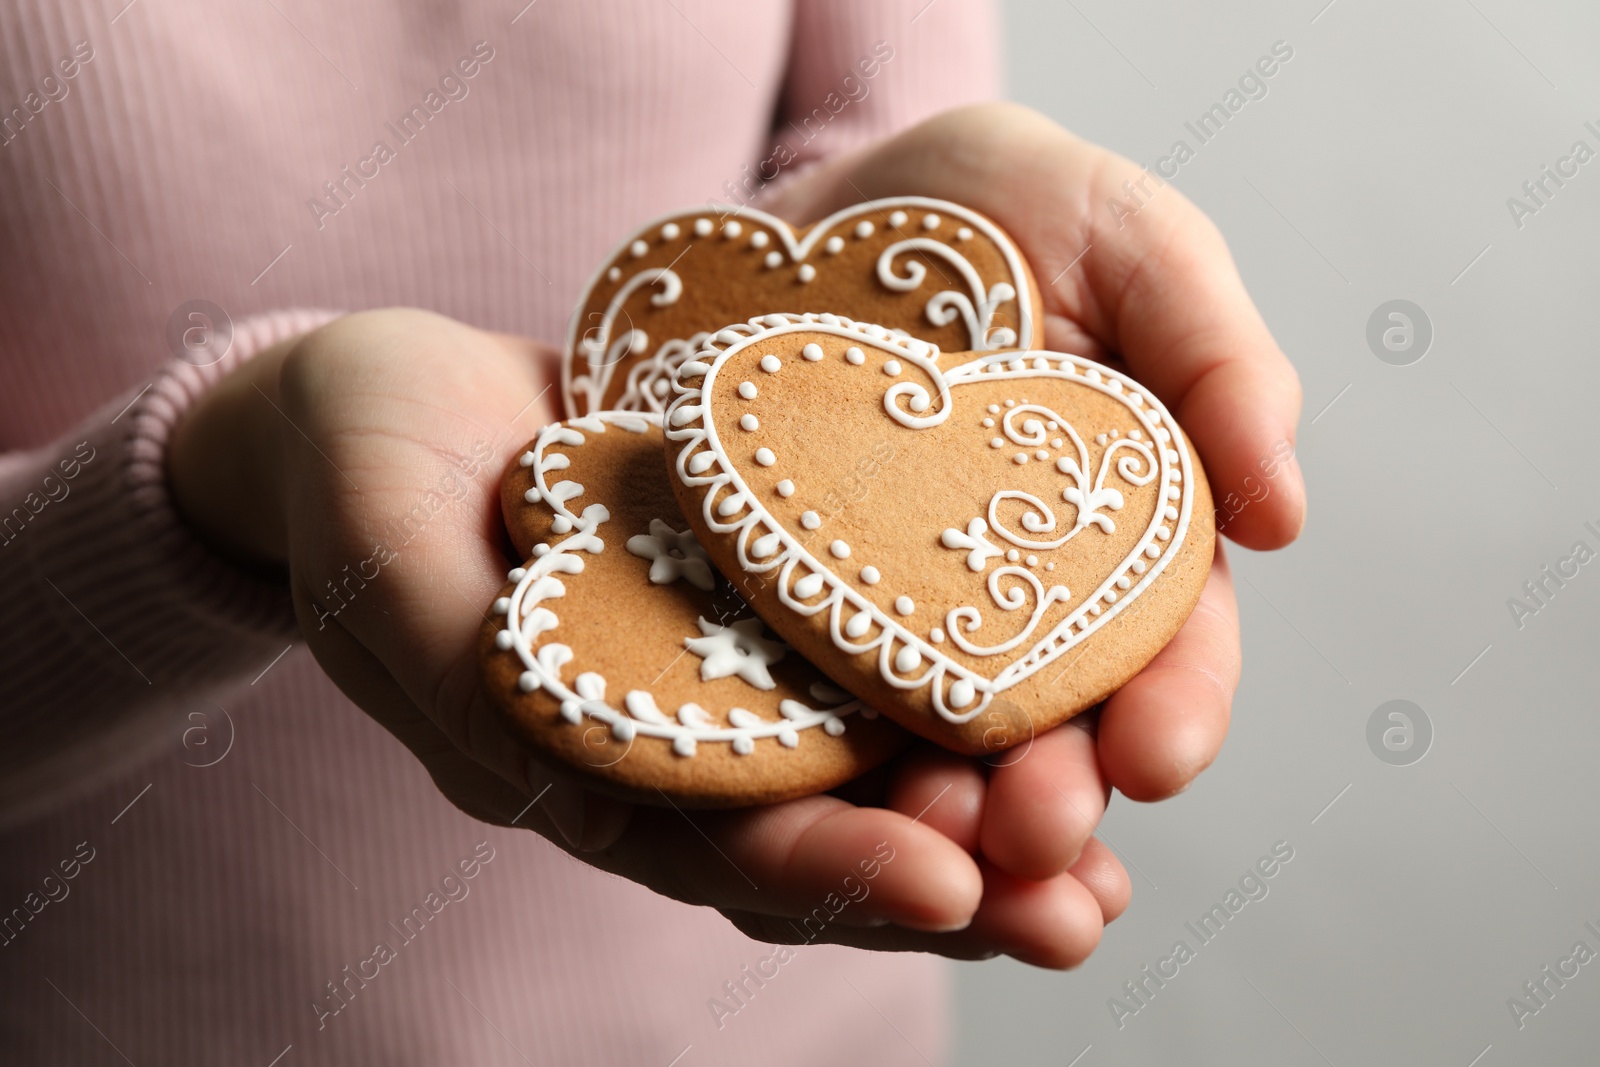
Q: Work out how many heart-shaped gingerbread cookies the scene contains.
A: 3